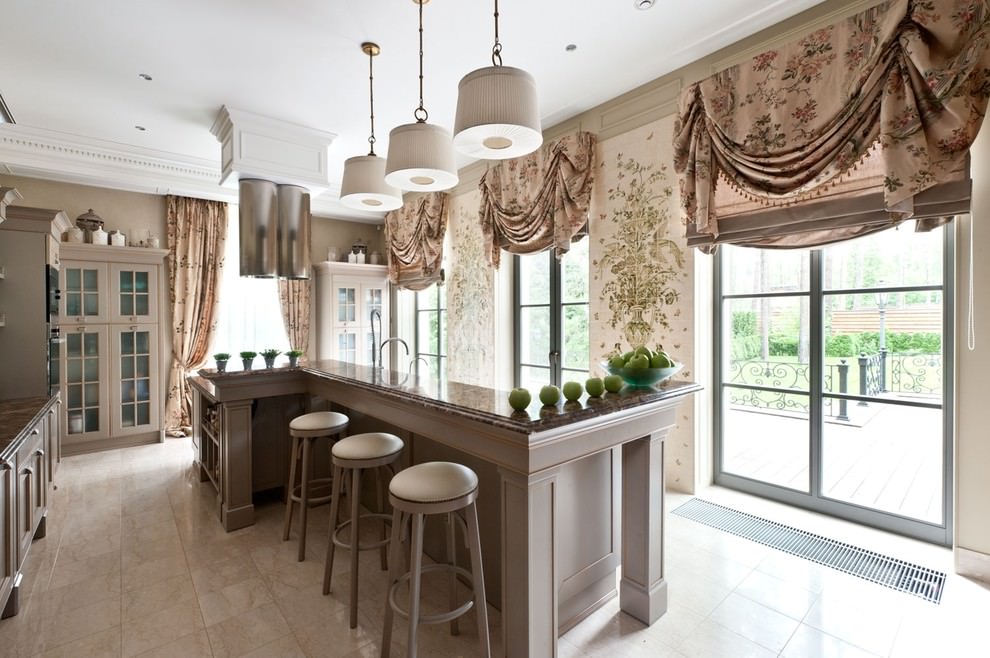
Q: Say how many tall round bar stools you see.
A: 3